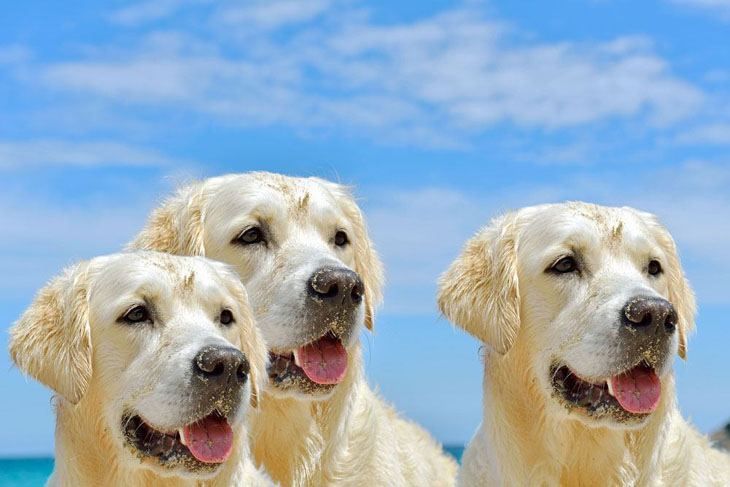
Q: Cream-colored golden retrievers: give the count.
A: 3